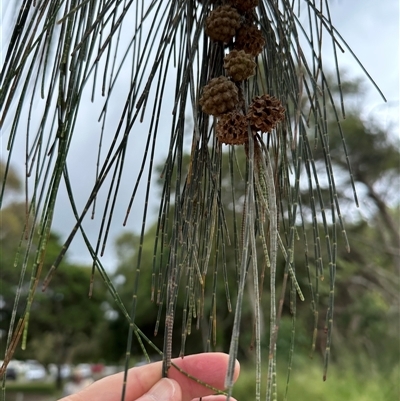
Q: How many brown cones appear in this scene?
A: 7